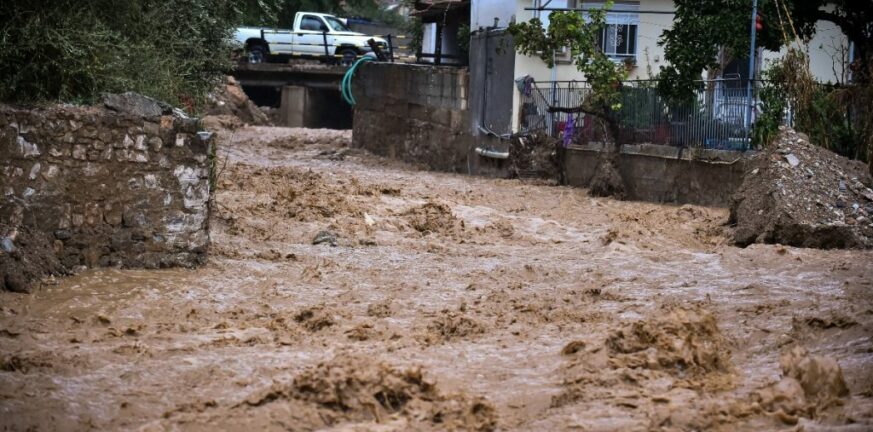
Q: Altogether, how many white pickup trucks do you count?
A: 1